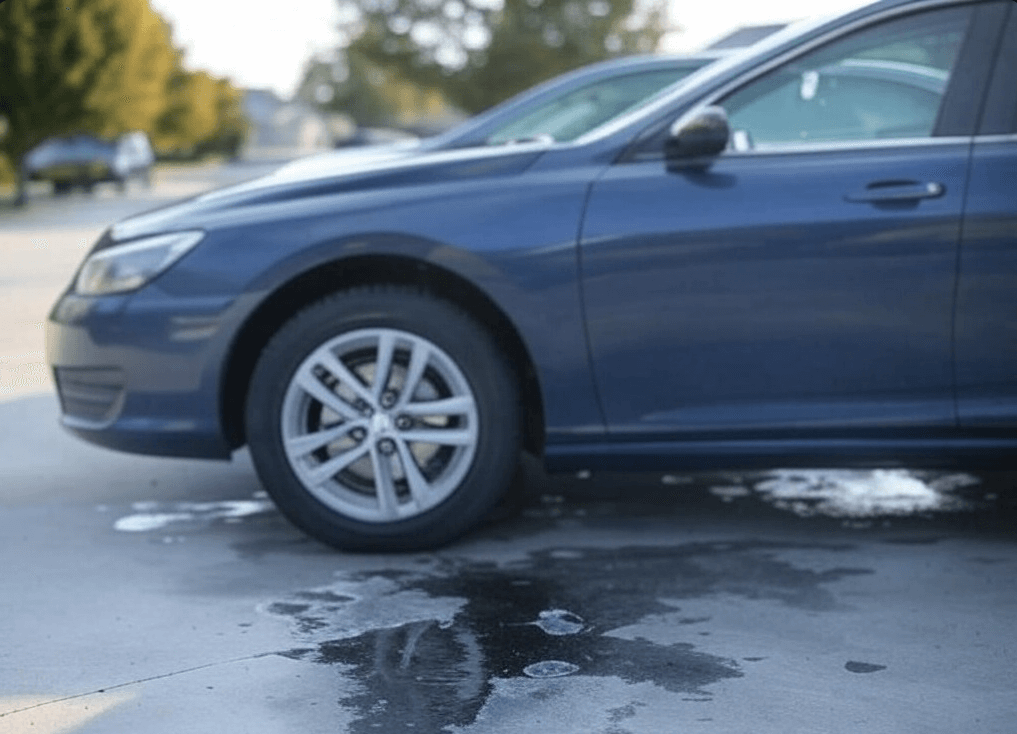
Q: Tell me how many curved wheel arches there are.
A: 1